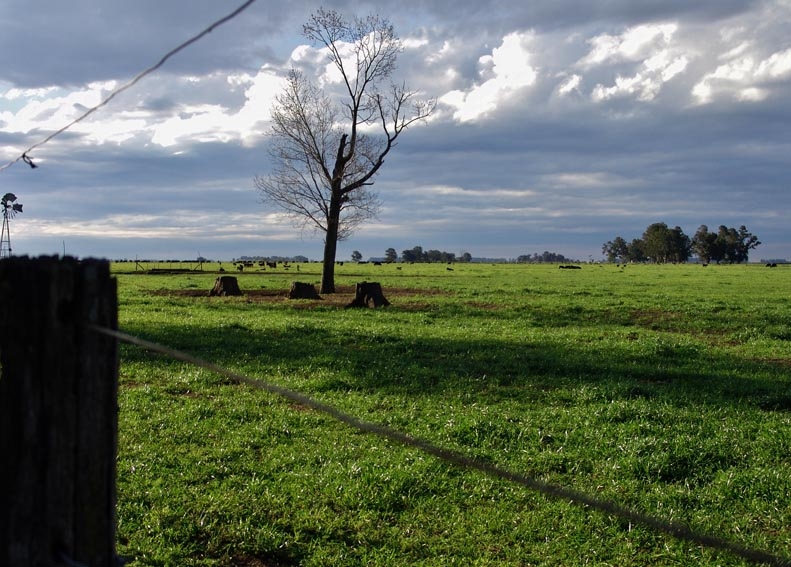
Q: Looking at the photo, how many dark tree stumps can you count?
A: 3